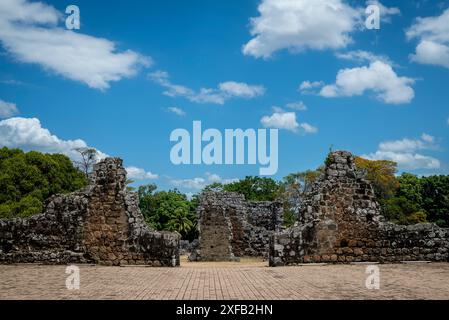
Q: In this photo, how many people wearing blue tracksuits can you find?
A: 0